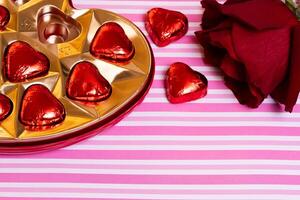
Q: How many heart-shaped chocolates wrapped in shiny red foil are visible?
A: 8